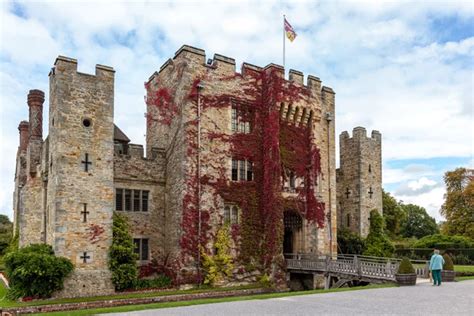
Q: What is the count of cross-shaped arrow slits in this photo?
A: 5